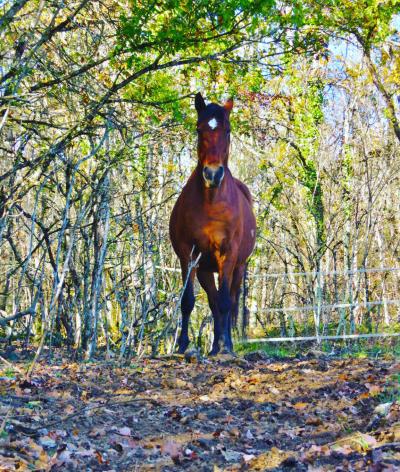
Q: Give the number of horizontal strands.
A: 3